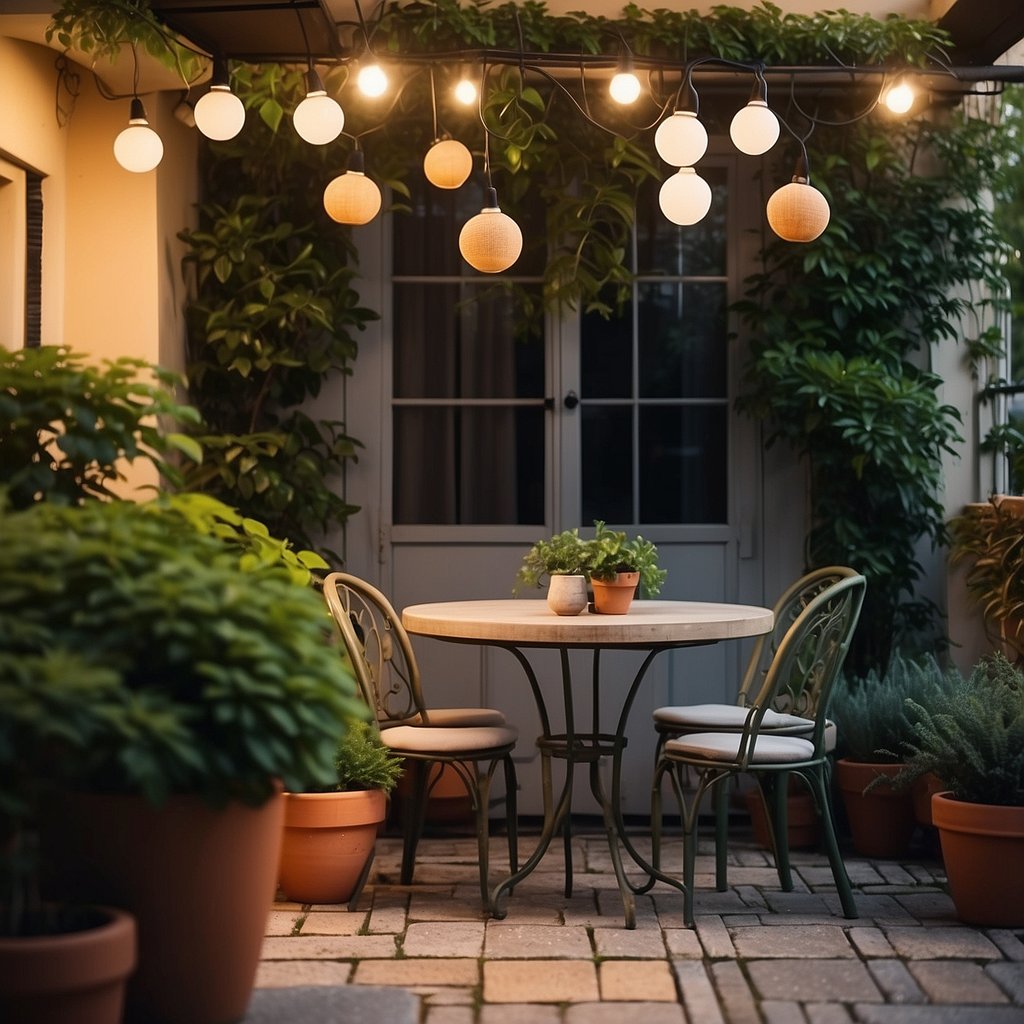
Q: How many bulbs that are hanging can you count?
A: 14